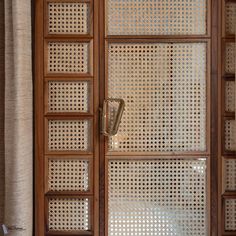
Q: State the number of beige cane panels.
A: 15